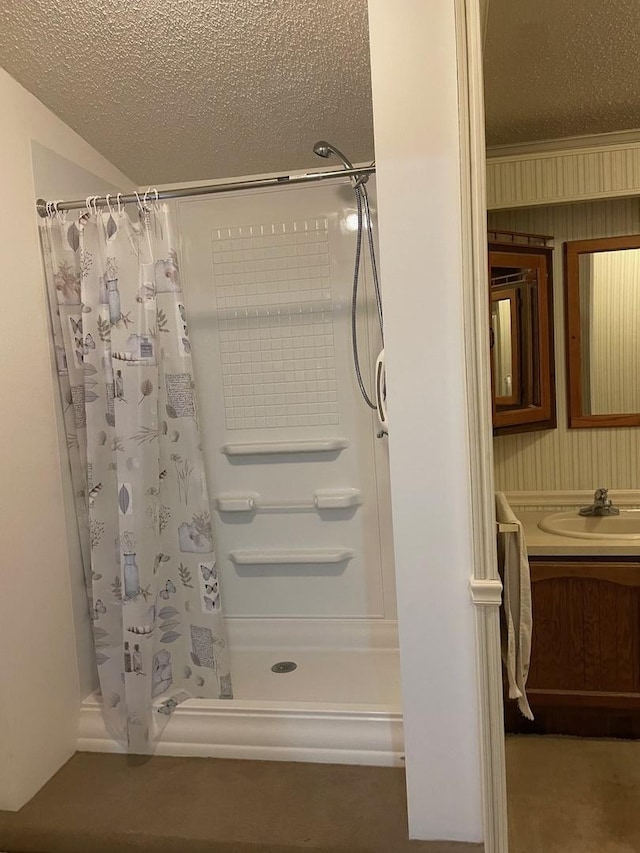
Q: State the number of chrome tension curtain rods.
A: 1